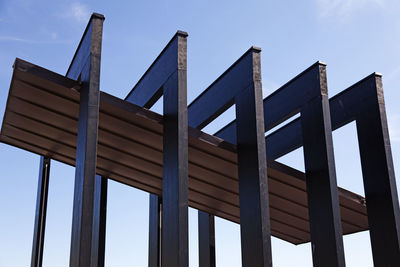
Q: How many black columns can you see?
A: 9